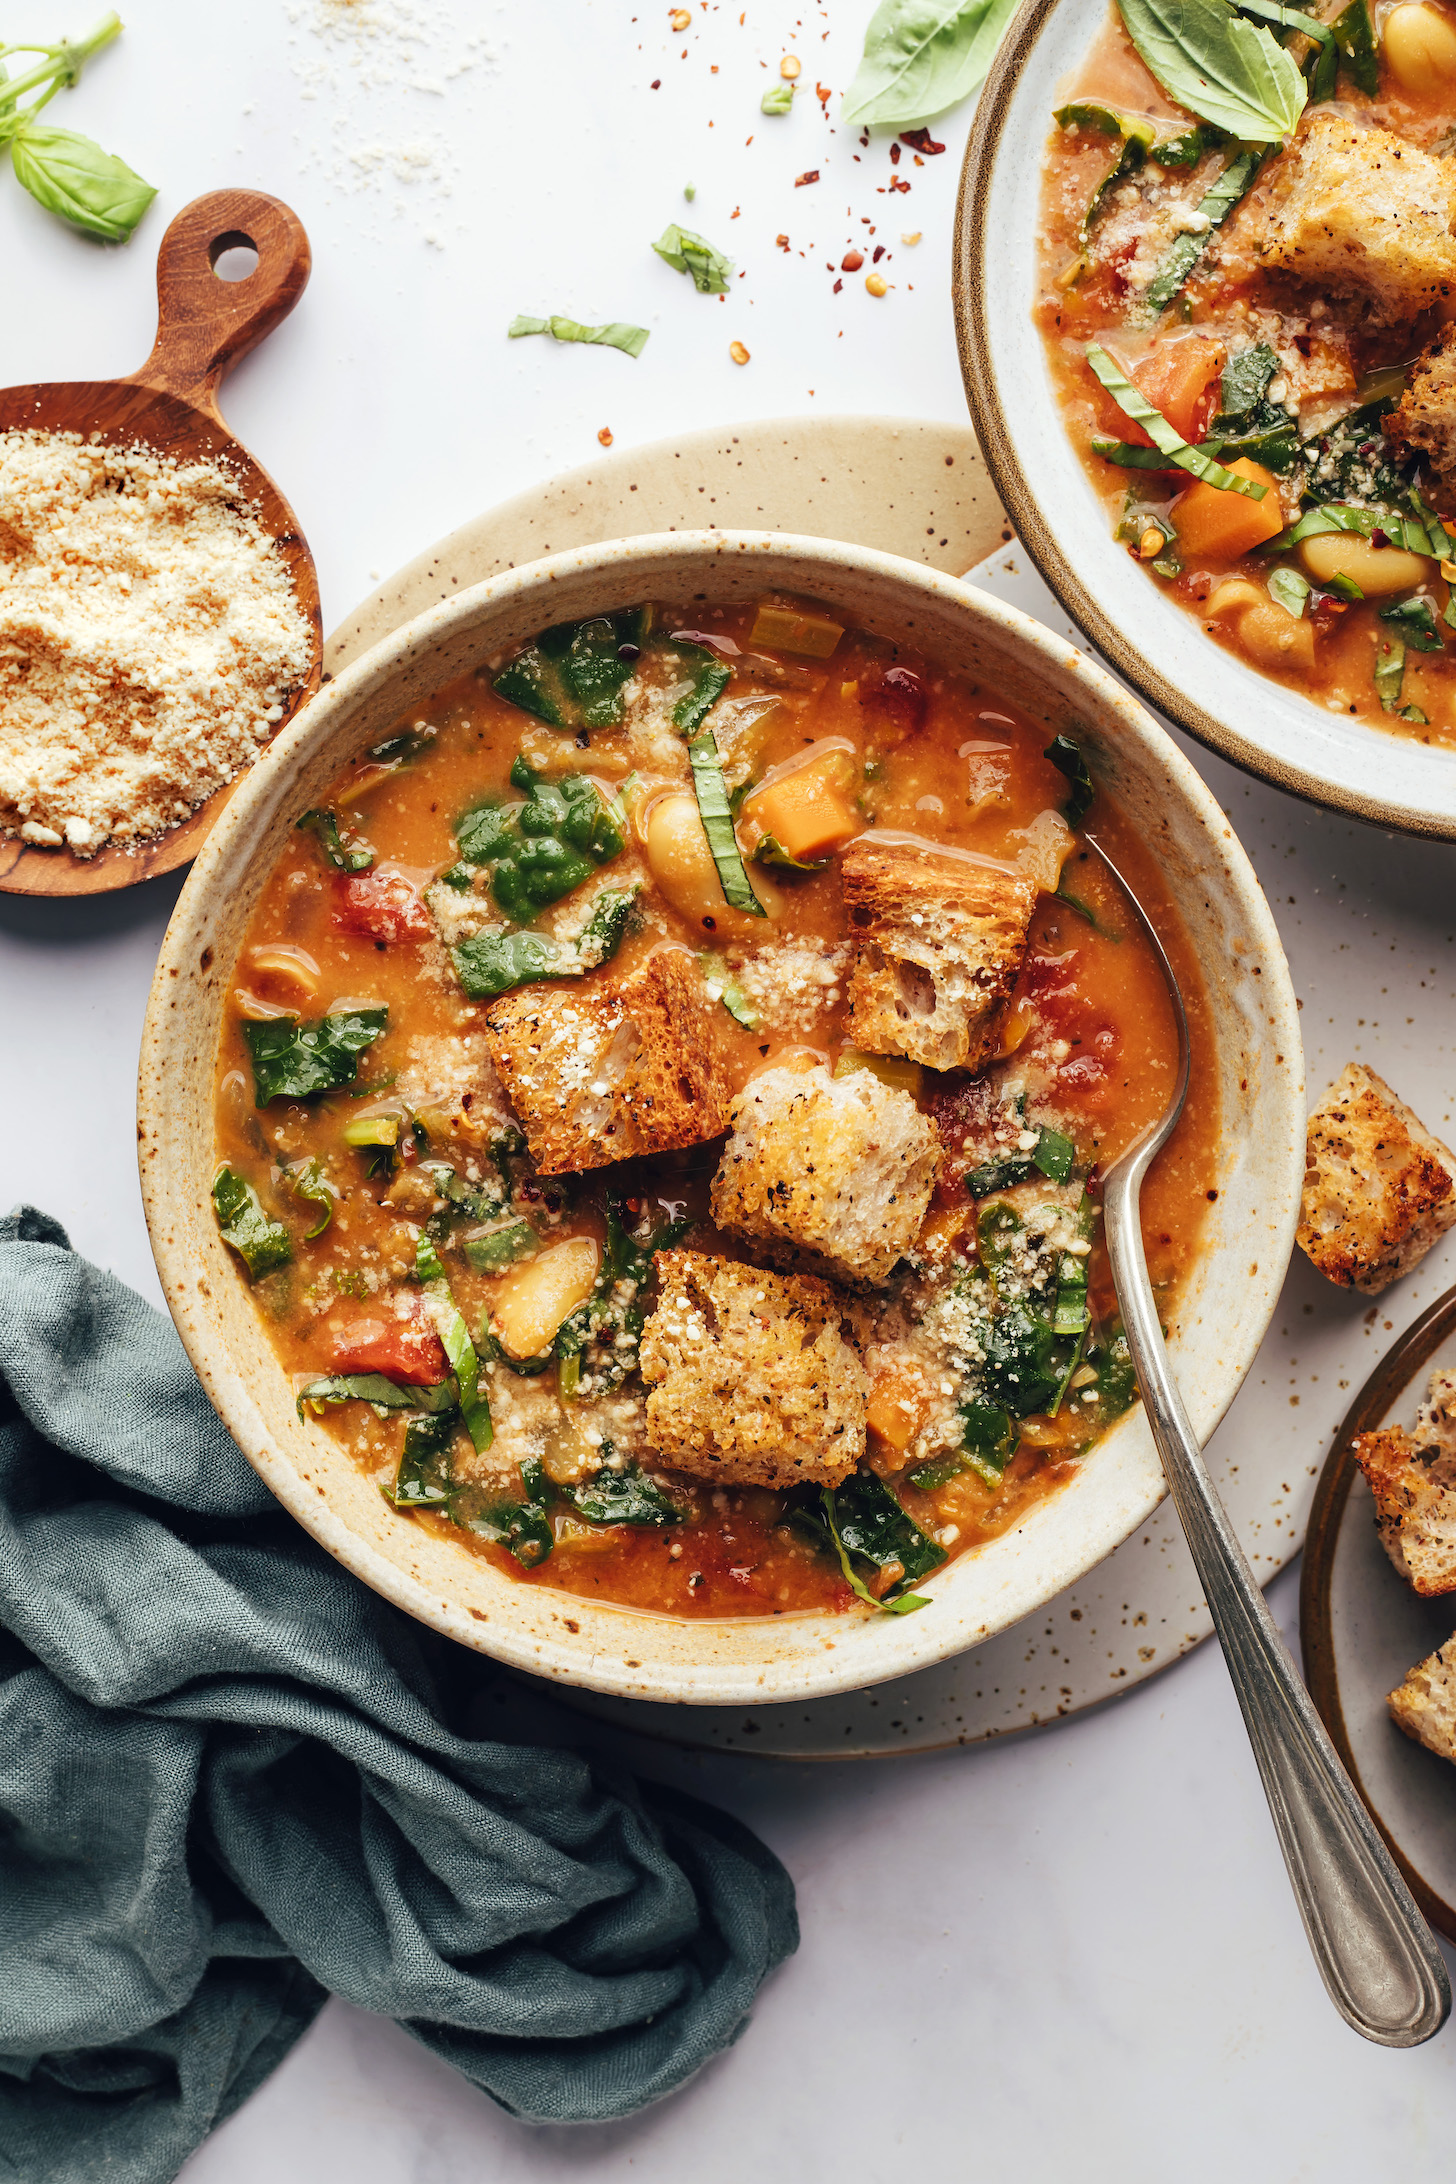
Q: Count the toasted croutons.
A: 9